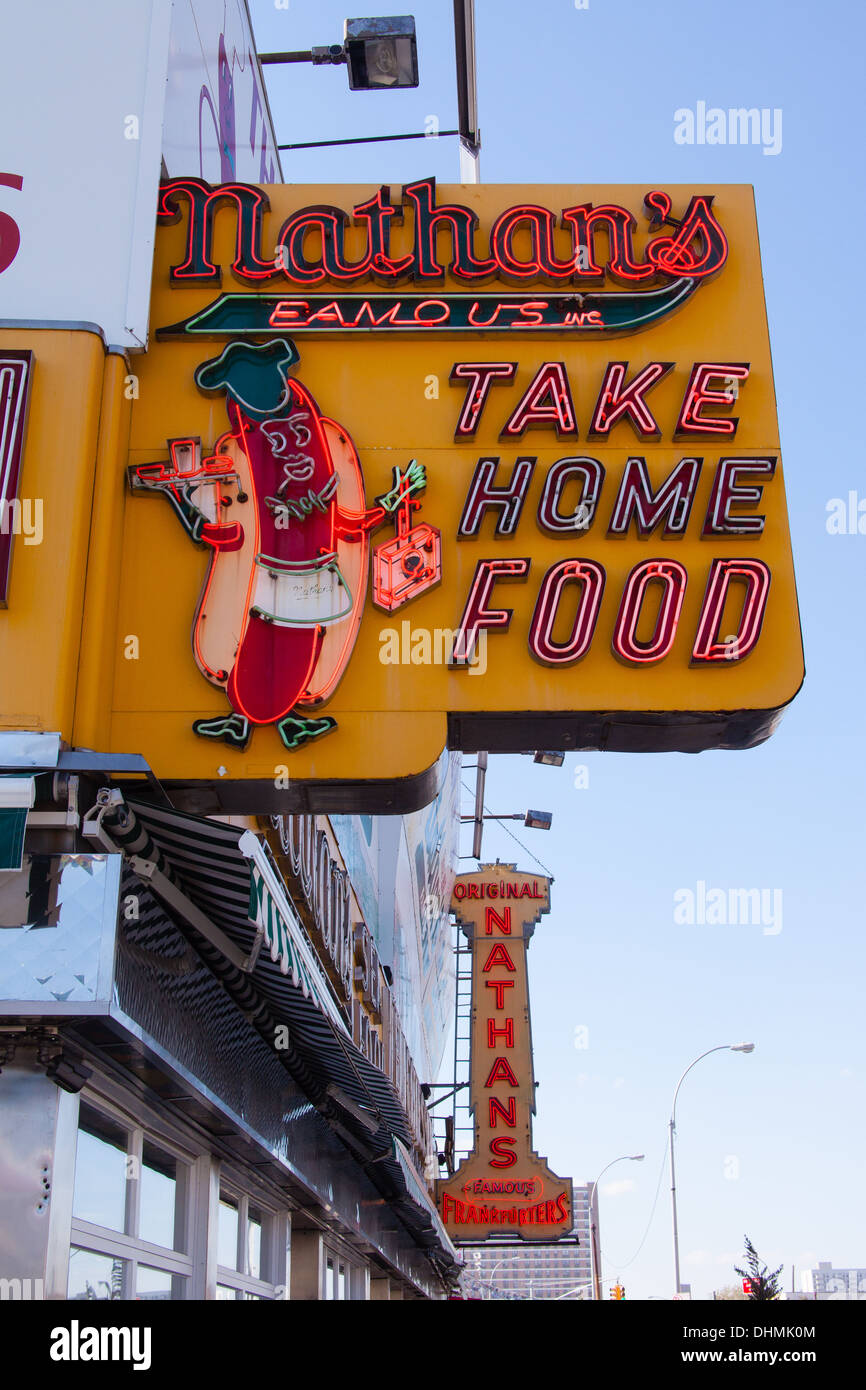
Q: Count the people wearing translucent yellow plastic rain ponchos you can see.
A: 0